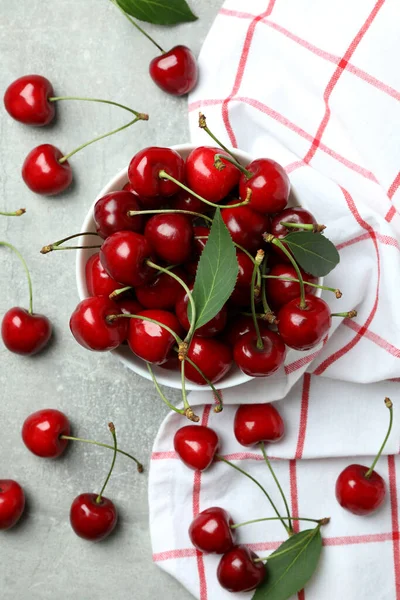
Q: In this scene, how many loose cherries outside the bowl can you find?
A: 12